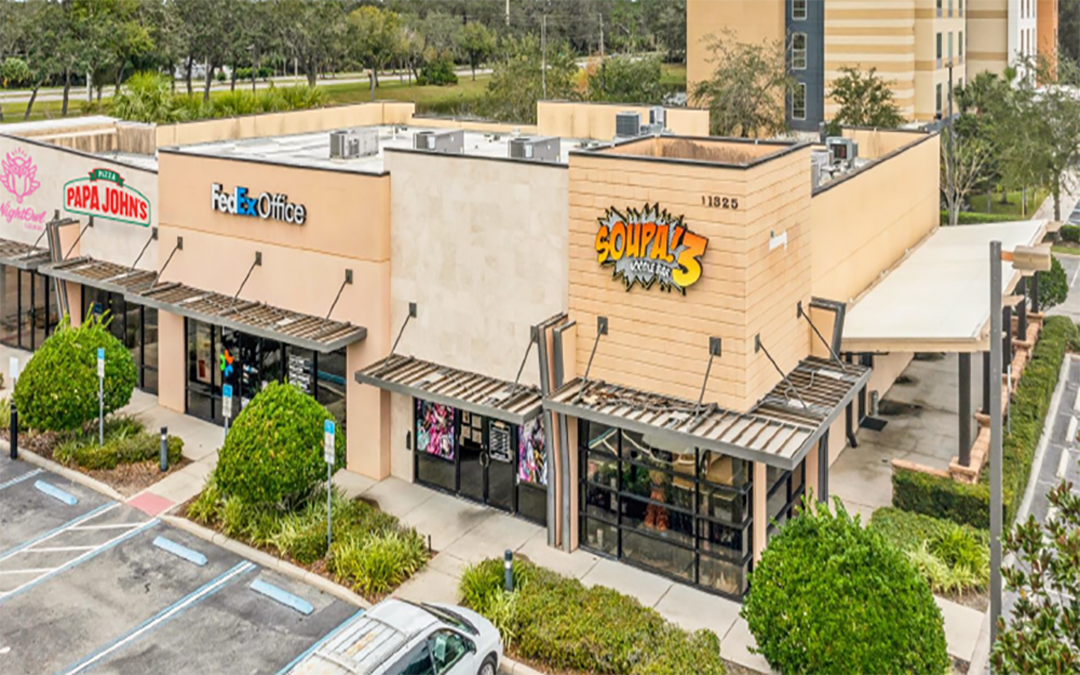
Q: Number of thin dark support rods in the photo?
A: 12